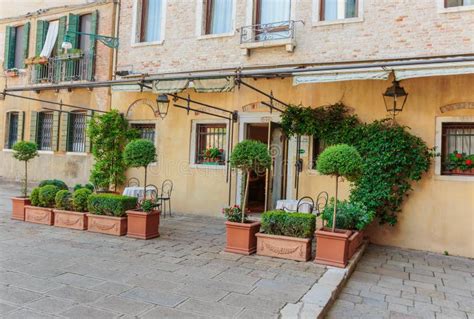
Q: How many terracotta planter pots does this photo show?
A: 9